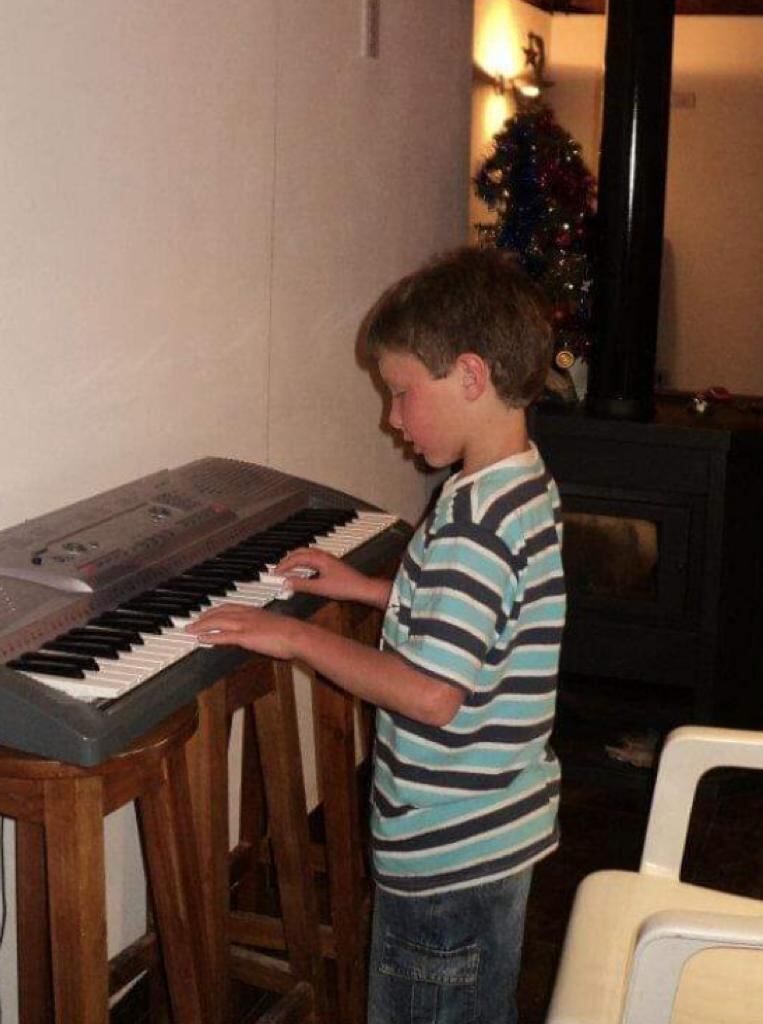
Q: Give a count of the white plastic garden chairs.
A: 1